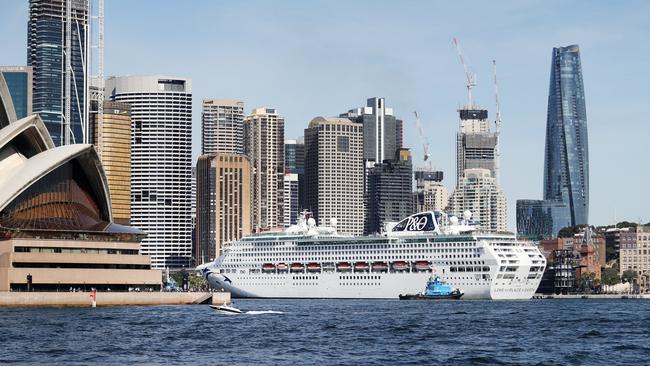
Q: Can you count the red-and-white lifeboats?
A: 9